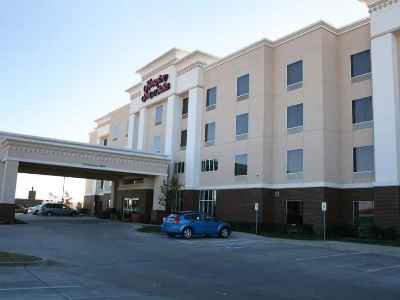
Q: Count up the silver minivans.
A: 1